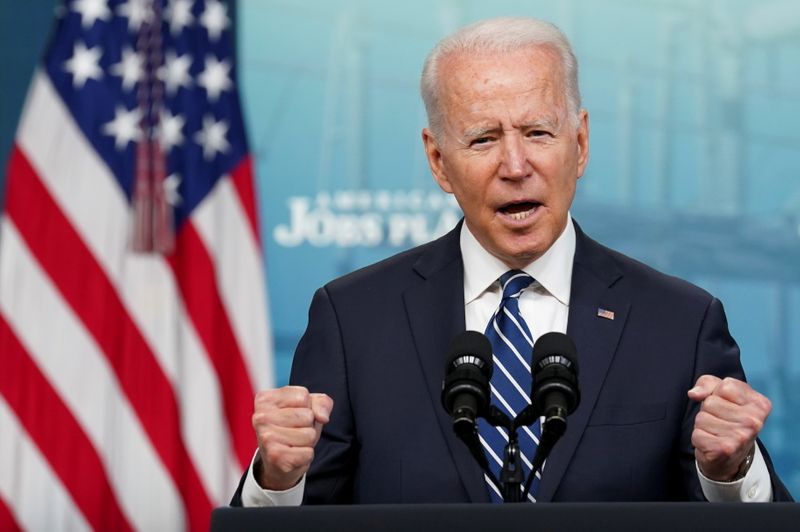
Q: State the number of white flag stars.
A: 12